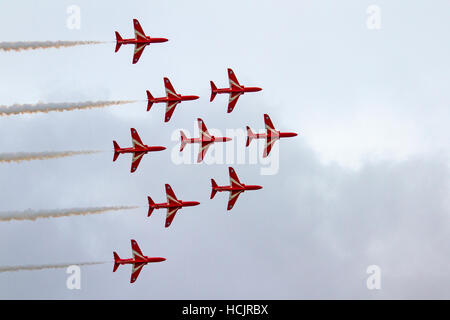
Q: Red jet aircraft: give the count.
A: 9